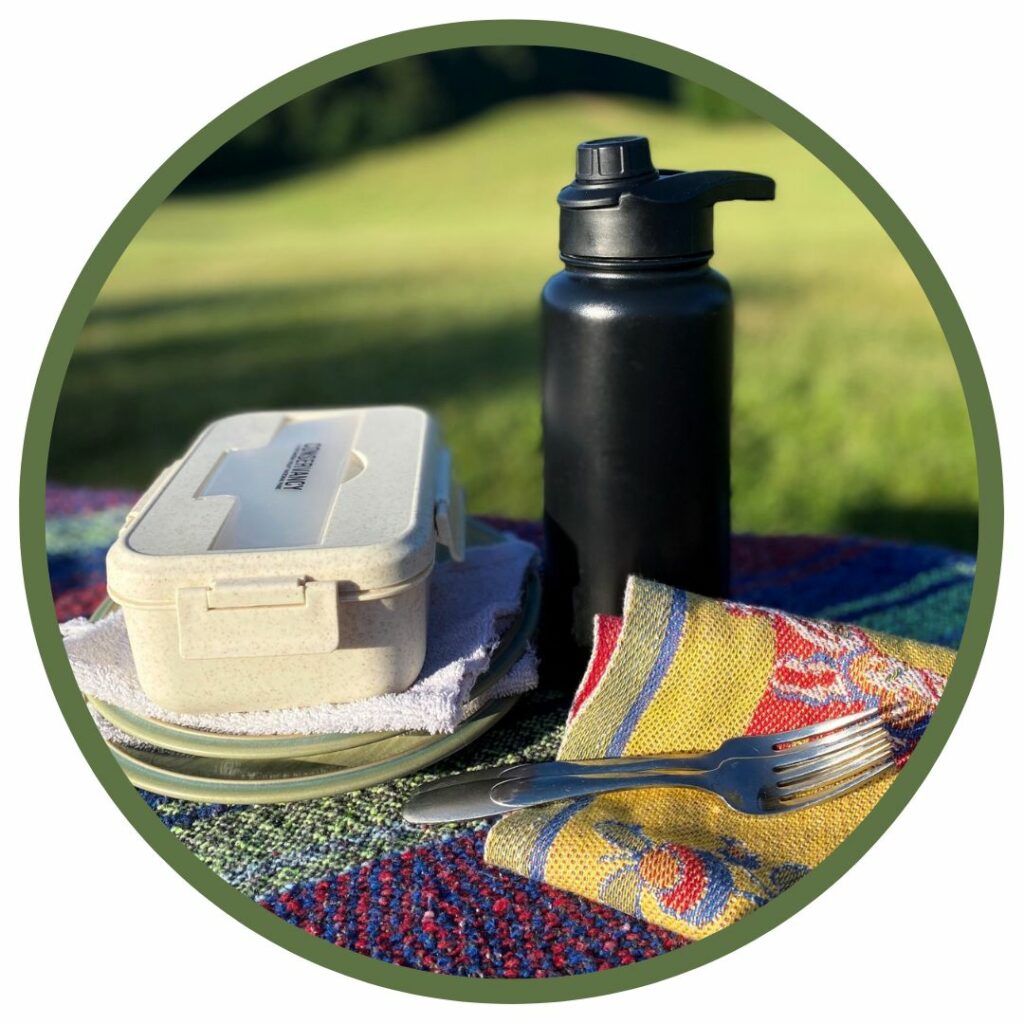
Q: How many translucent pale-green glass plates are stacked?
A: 2